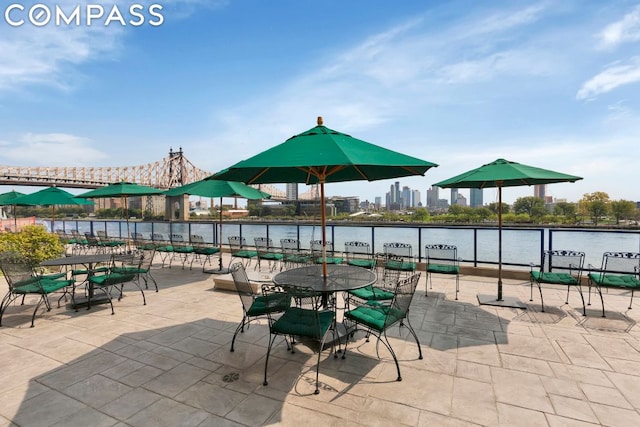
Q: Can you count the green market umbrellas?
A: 6